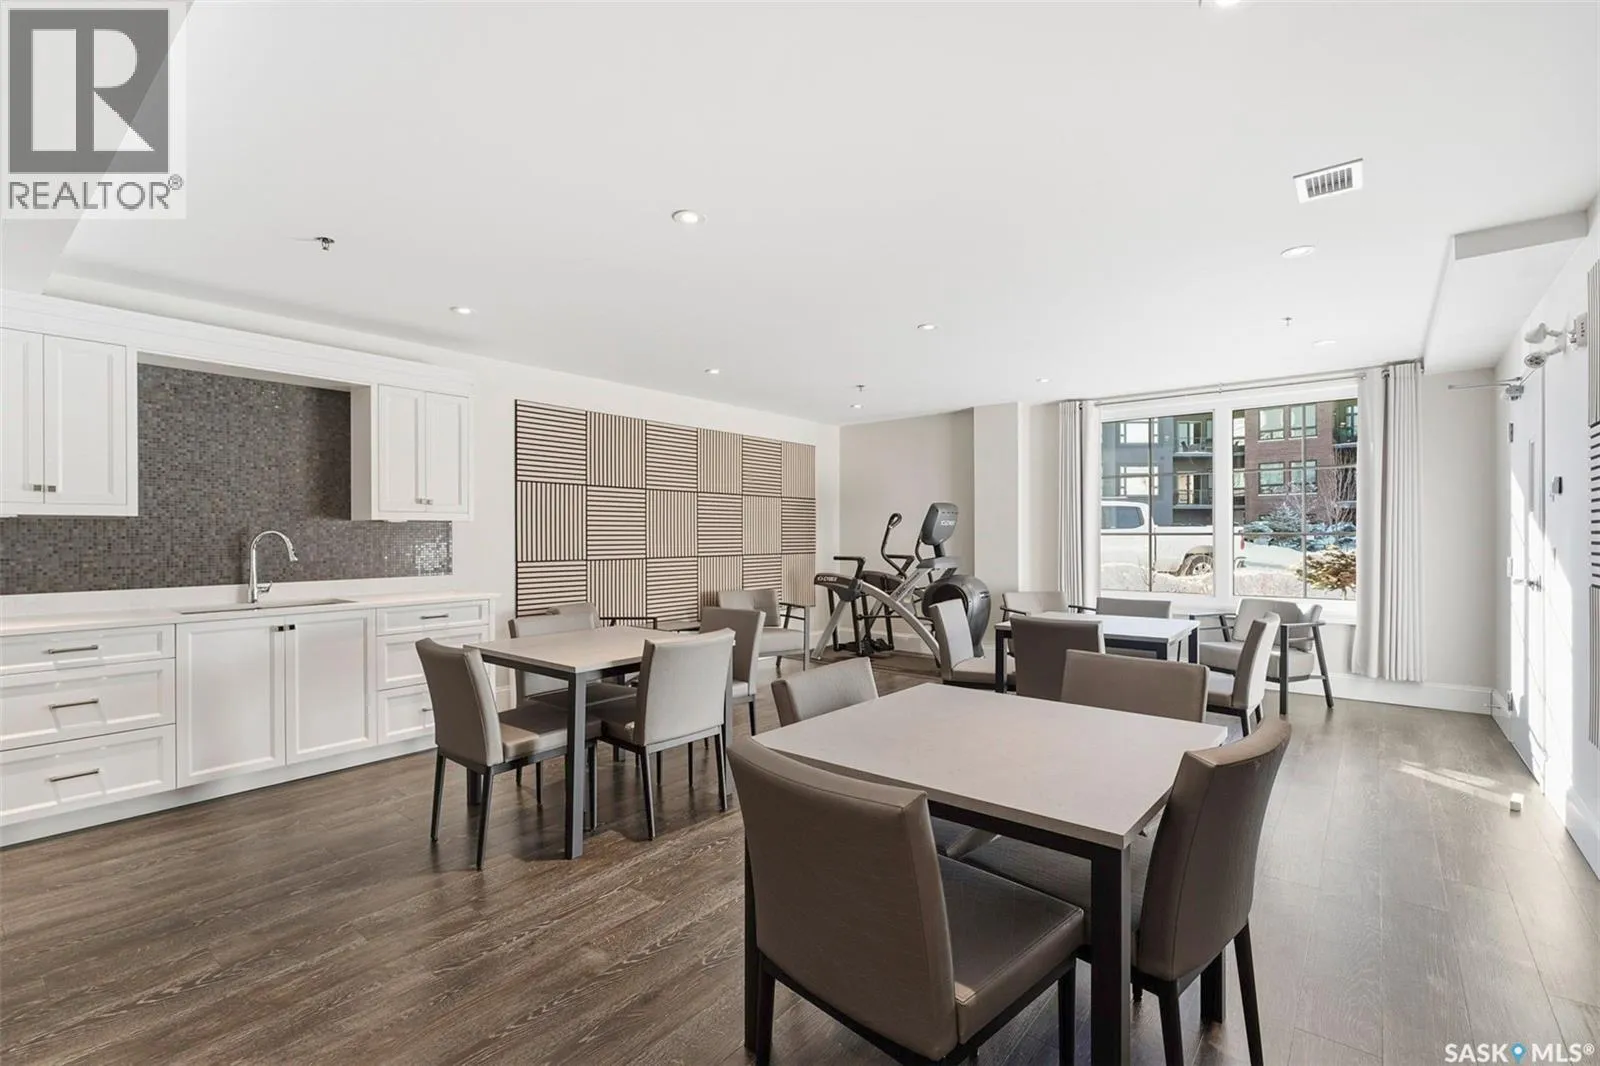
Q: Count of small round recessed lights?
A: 9